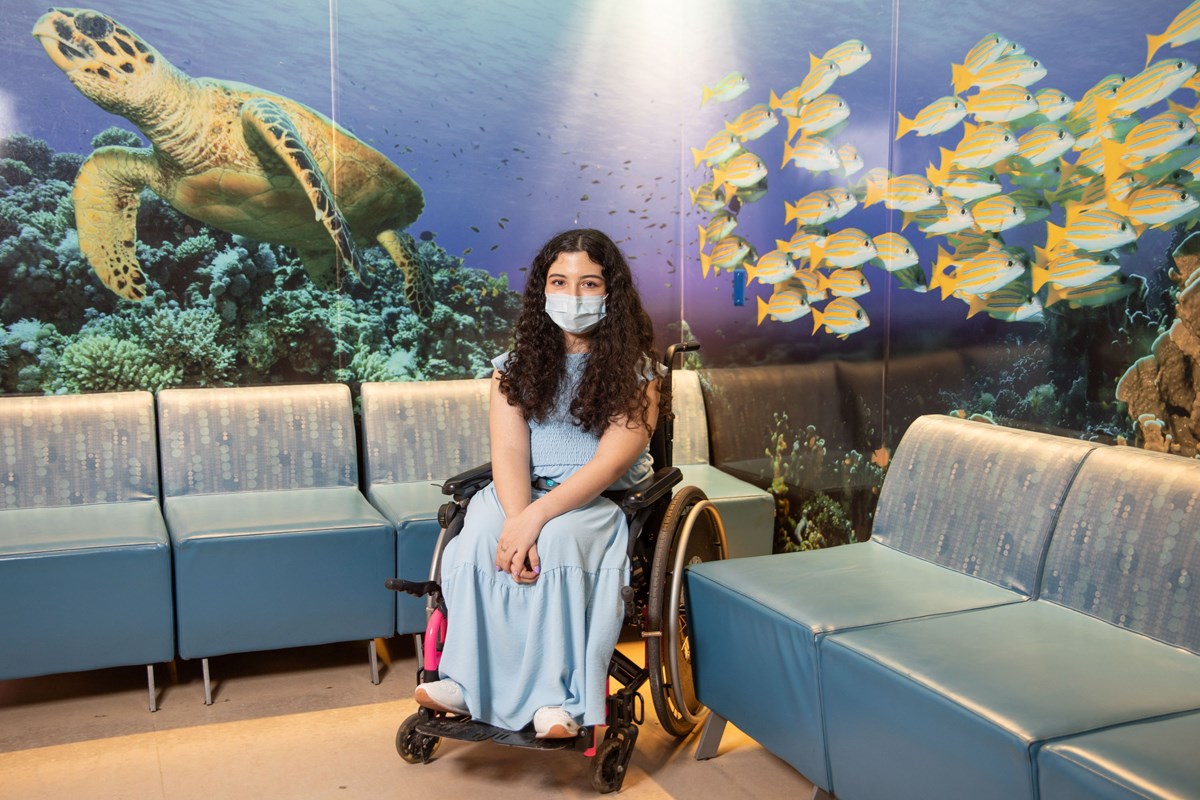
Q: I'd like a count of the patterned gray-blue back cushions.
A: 6